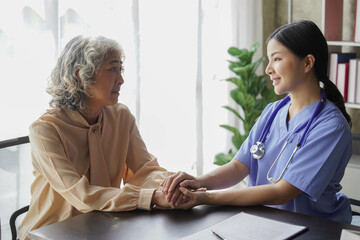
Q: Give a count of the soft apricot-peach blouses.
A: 1